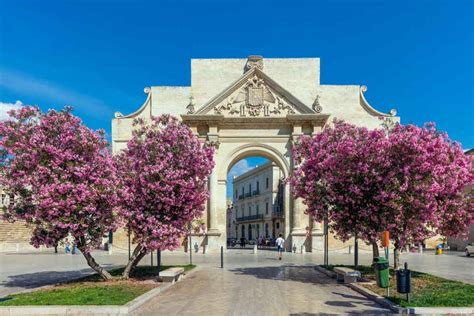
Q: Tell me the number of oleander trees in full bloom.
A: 4